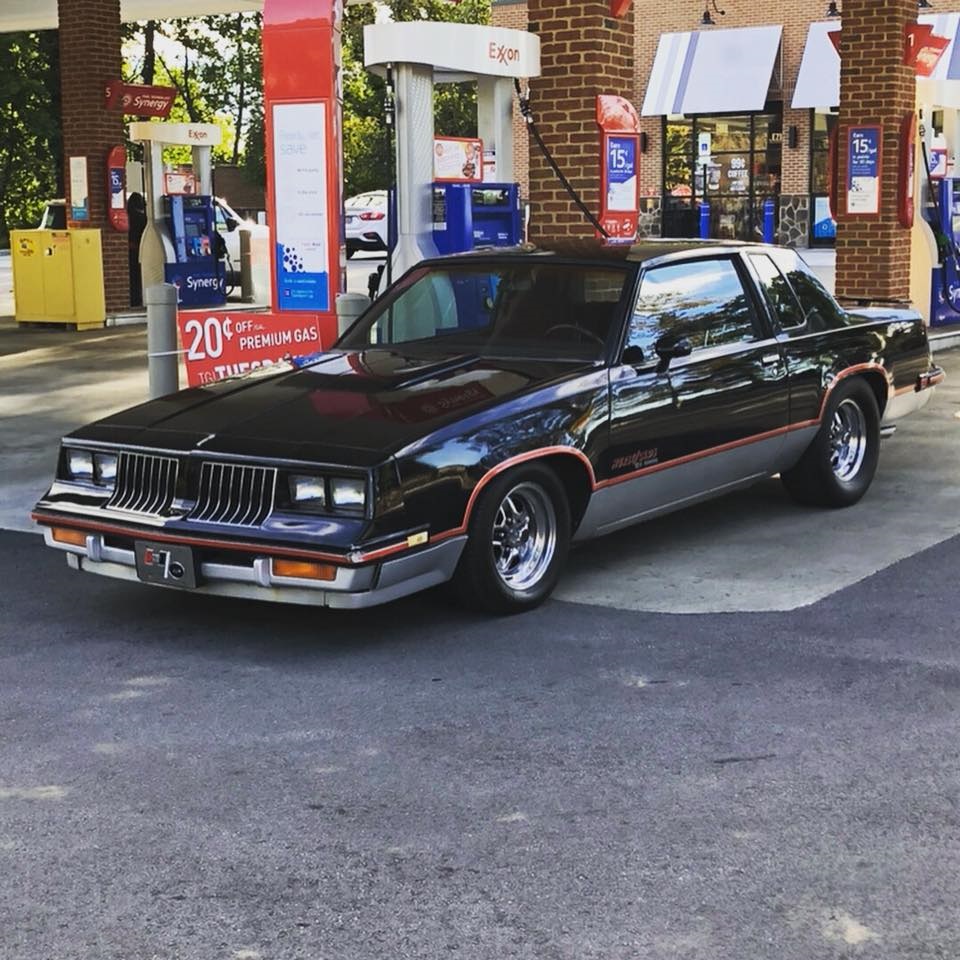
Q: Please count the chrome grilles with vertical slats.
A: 2